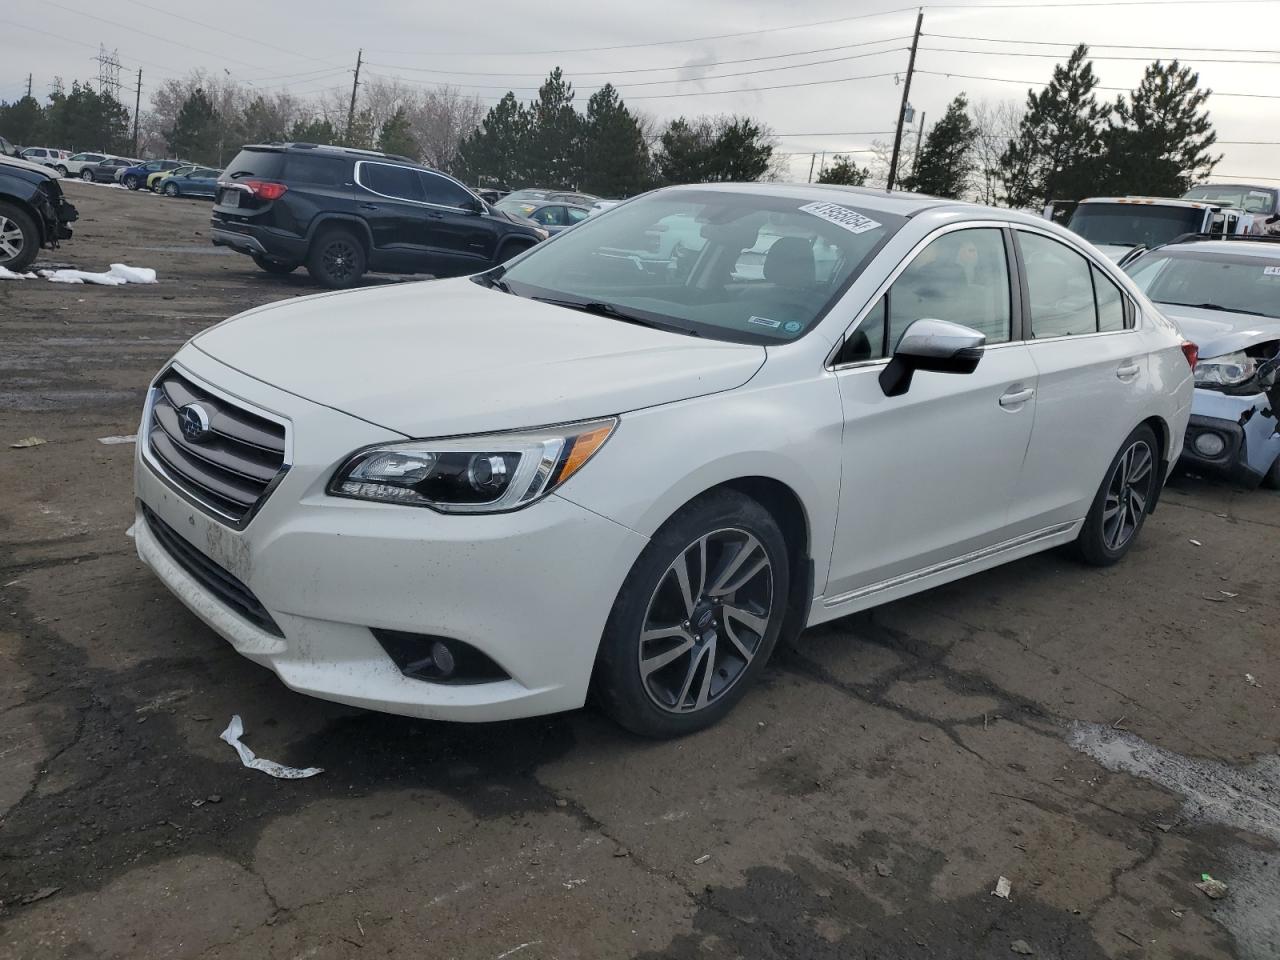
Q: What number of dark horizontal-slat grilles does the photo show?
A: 2